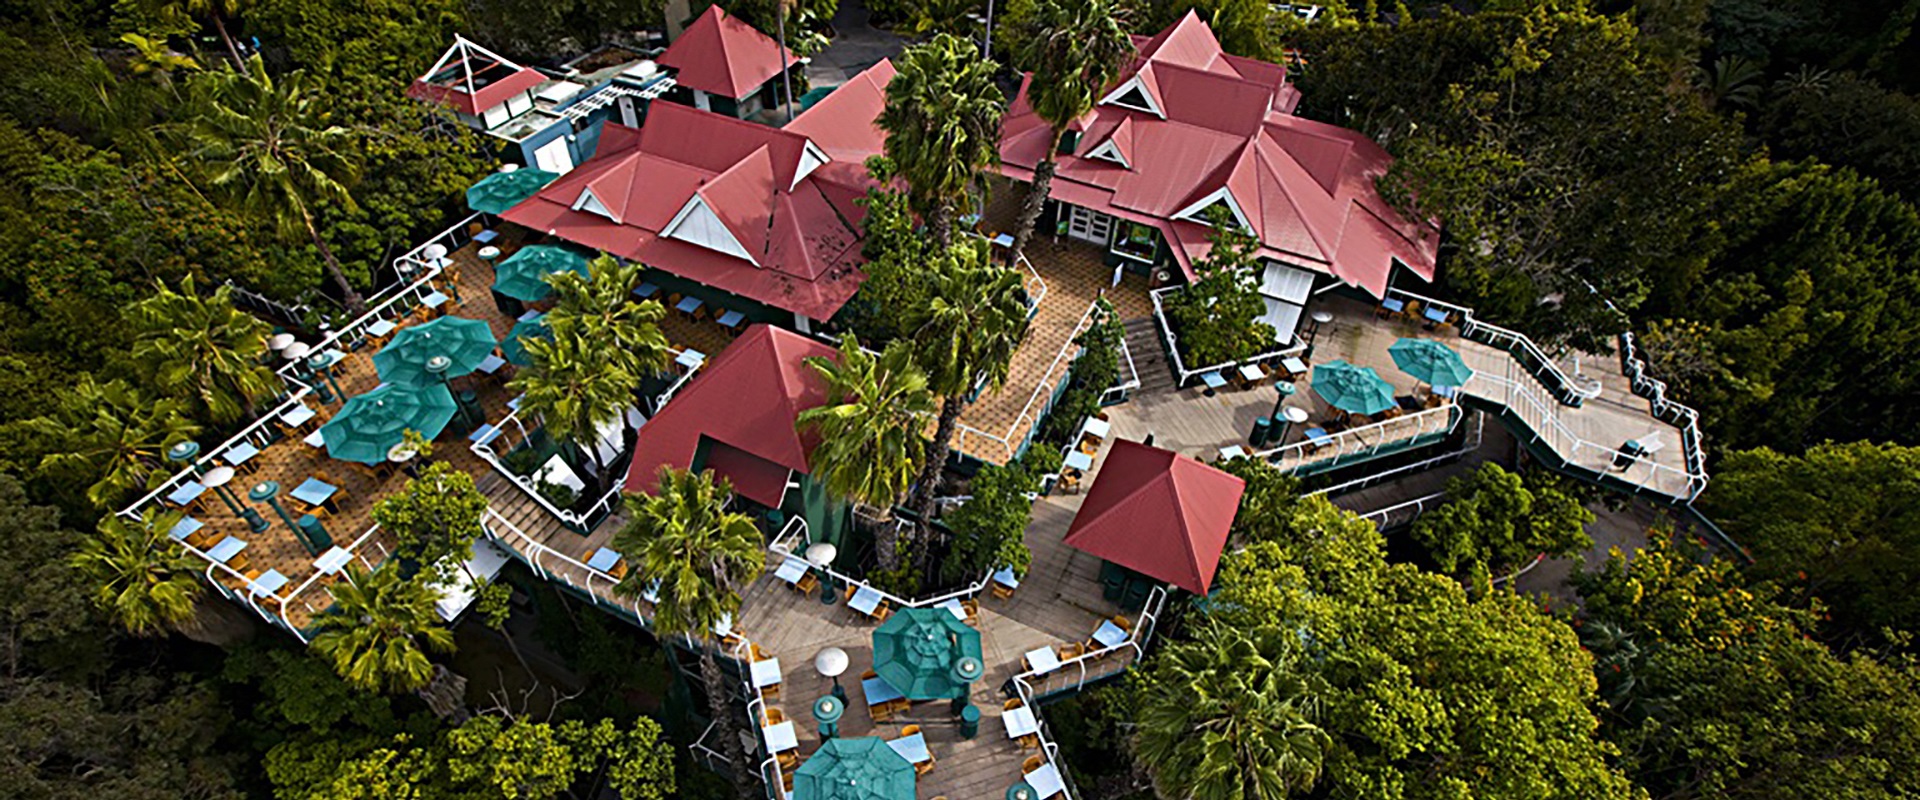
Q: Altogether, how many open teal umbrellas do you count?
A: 9